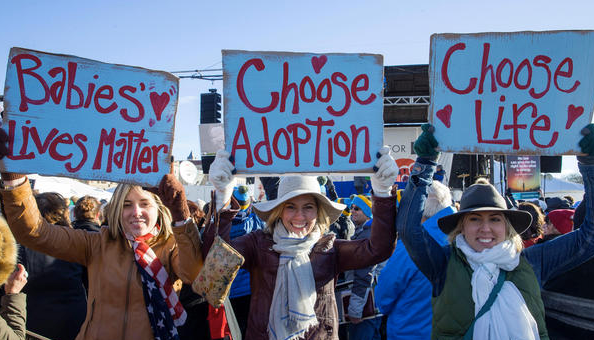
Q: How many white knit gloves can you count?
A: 2